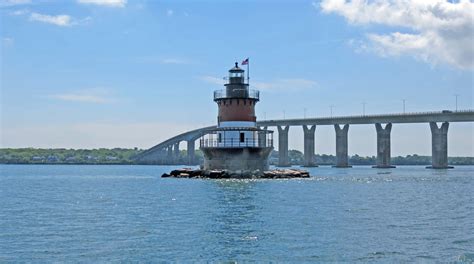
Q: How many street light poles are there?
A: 7